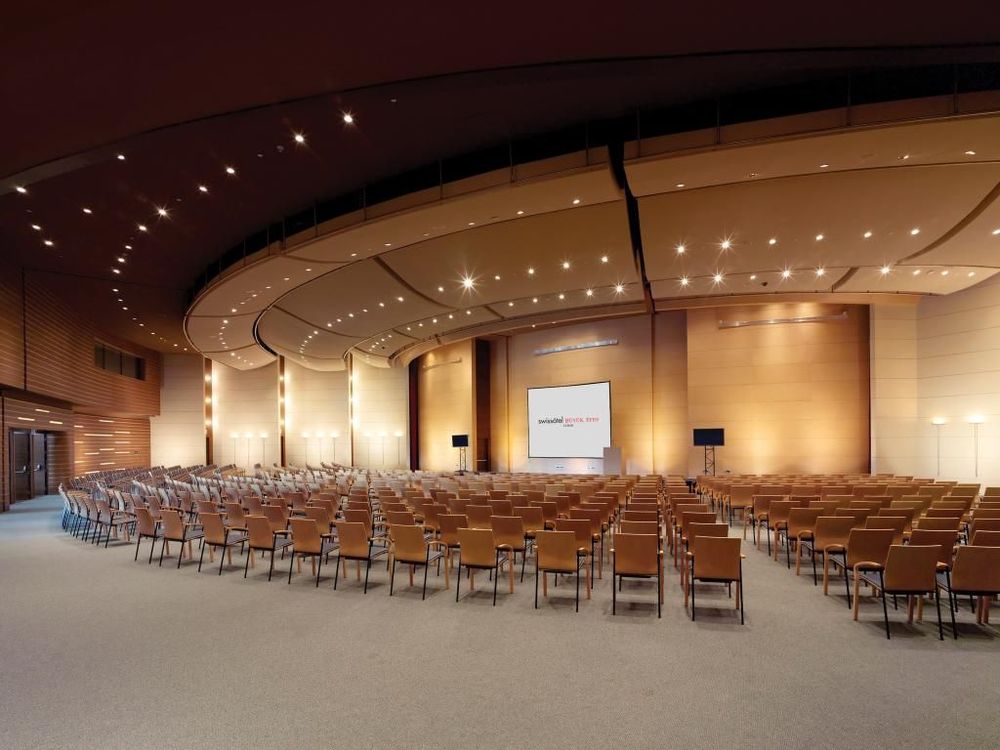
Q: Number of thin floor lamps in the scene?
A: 11